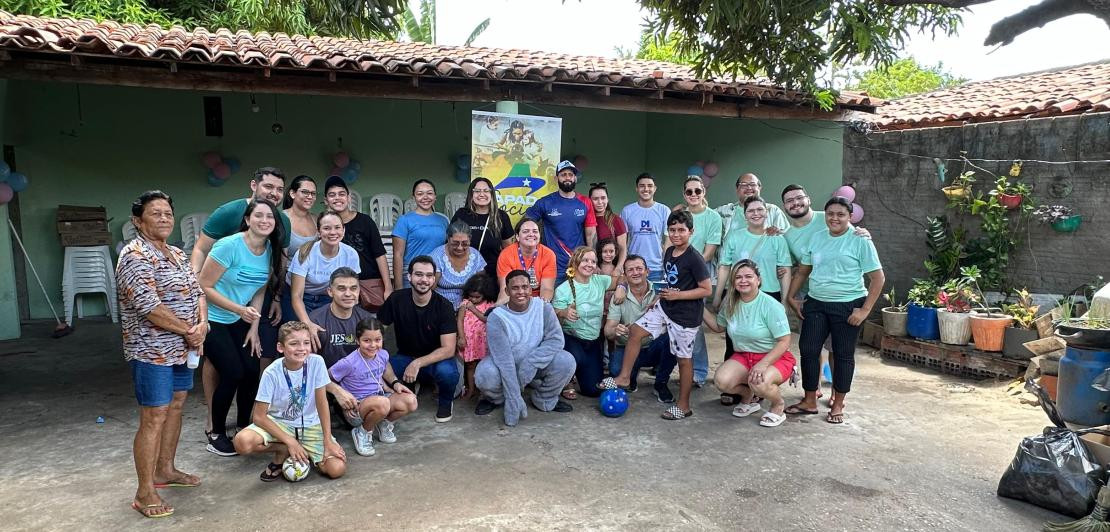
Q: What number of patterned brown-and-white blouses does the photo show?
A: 1